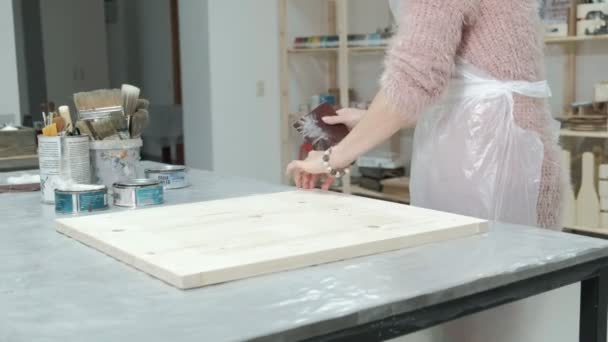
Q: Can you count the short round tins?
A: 3